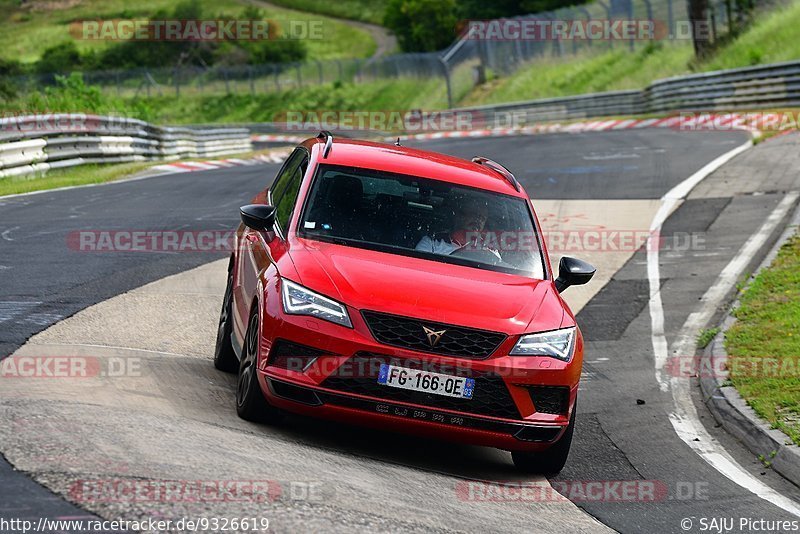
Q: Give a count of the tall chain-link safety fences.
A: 1